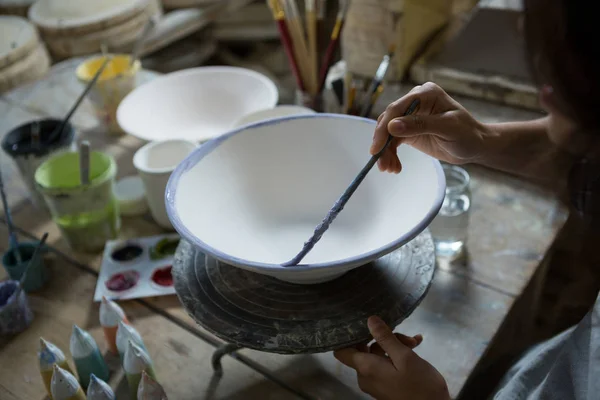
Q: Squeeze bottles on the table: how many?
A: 8